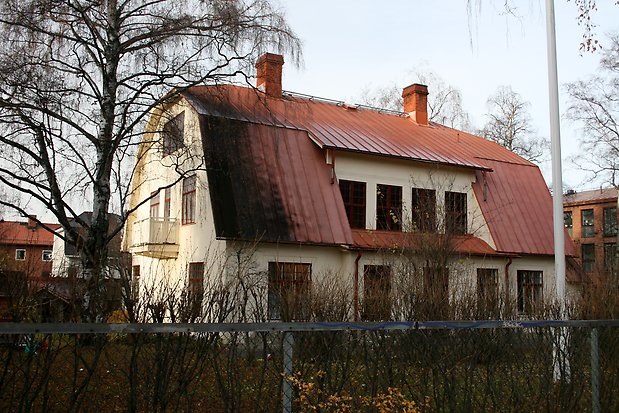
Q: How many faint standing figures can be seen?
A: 0